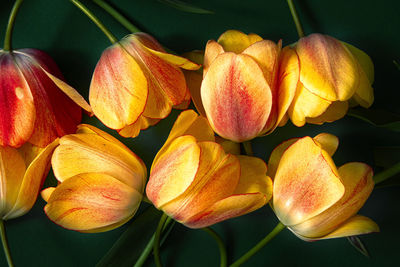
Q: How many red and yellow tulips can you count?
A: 8